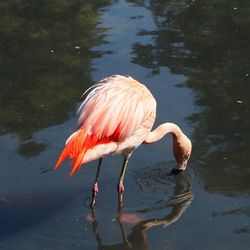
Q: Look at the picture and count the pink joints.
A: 2